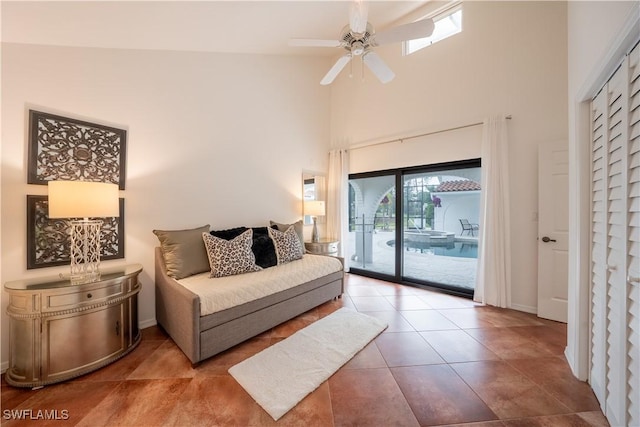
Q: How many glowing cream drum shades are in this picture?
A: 2